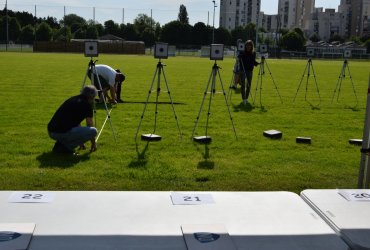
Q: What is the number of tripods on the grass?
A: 7